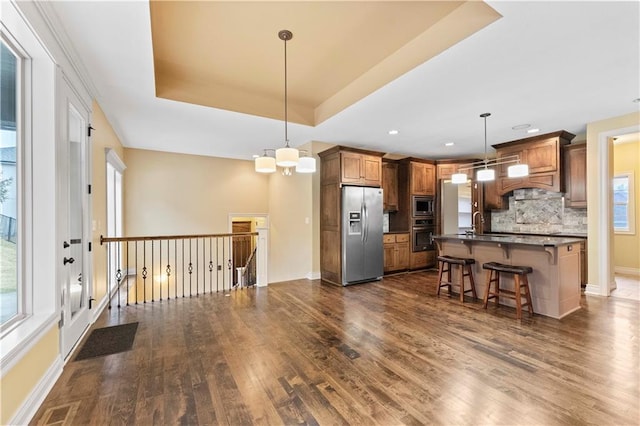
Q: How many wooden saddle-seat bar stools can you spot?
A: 2